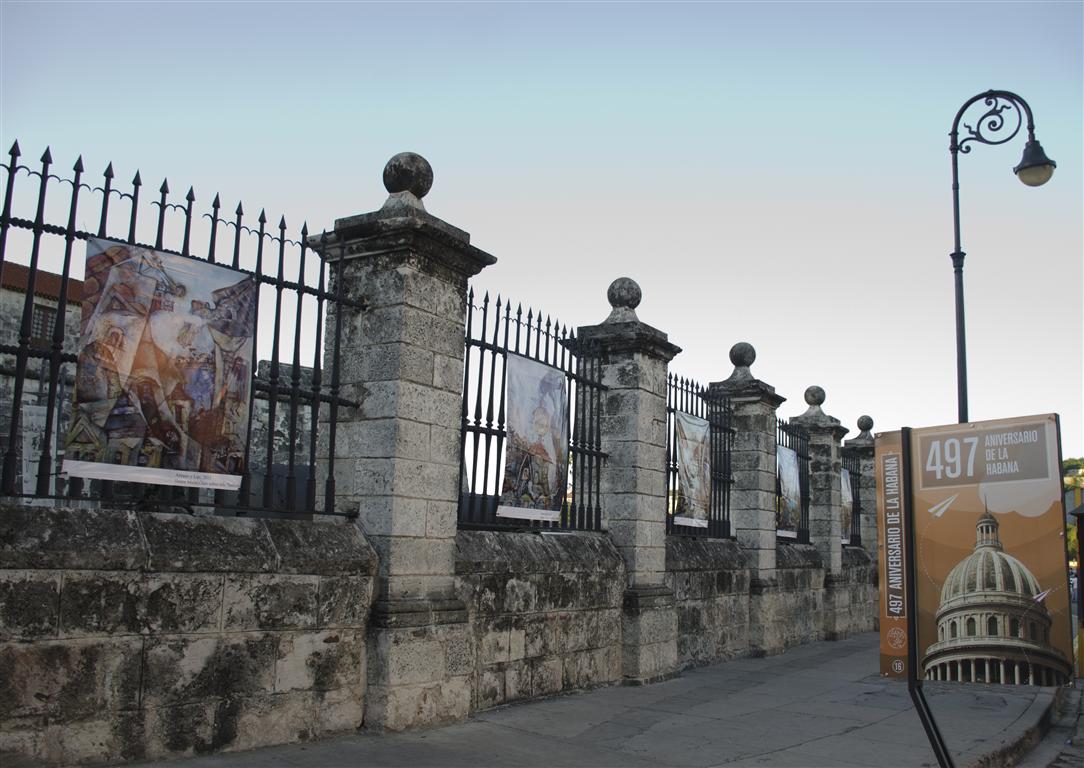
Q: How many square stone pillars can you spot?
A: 5